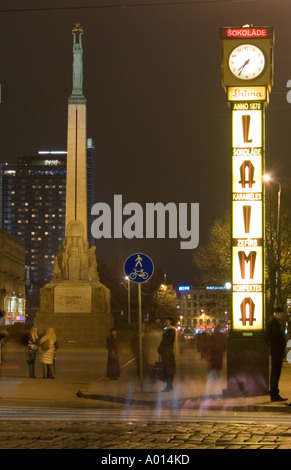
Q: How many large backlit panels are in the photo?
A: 5